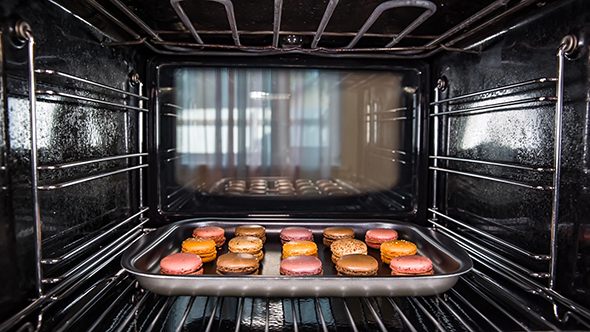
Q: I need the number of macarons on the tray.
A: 15